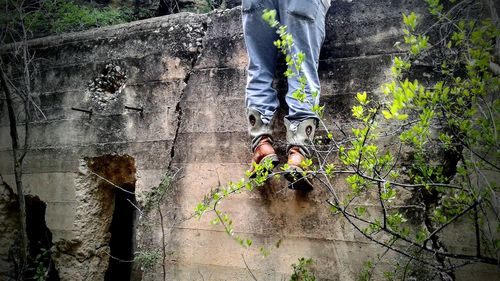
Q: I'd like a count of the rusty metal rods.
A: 2